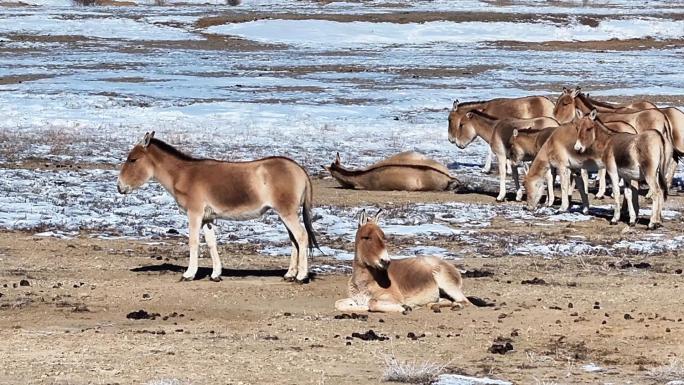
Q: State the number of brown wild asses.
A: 11